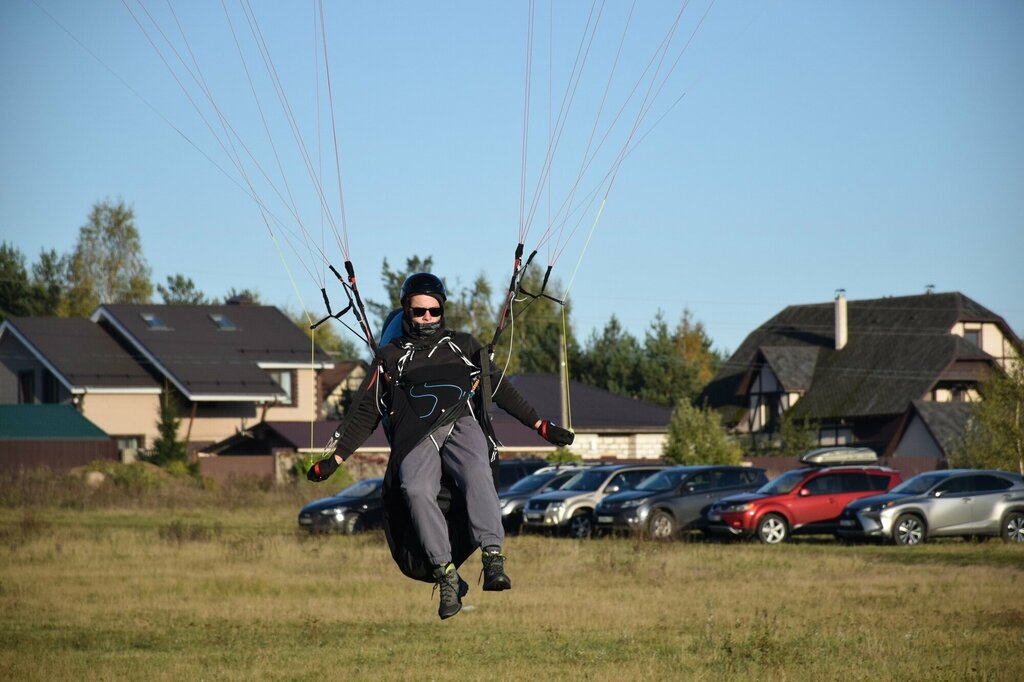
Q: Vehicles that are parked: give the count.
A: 7